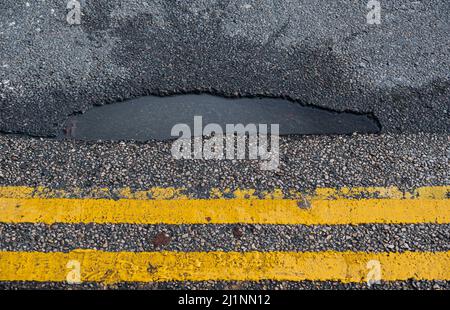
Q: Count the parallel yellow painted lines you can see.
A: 2